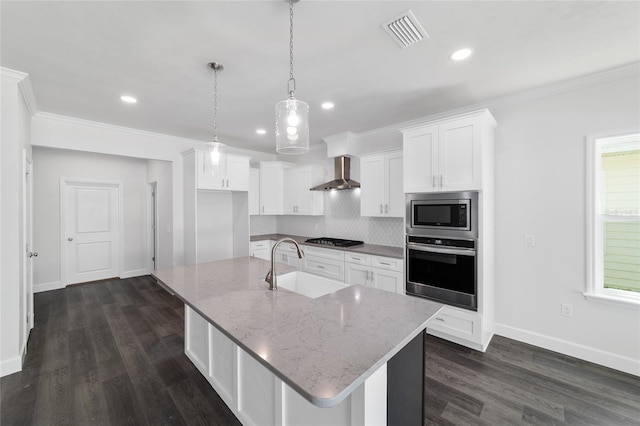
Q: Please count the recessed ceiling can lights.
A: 4